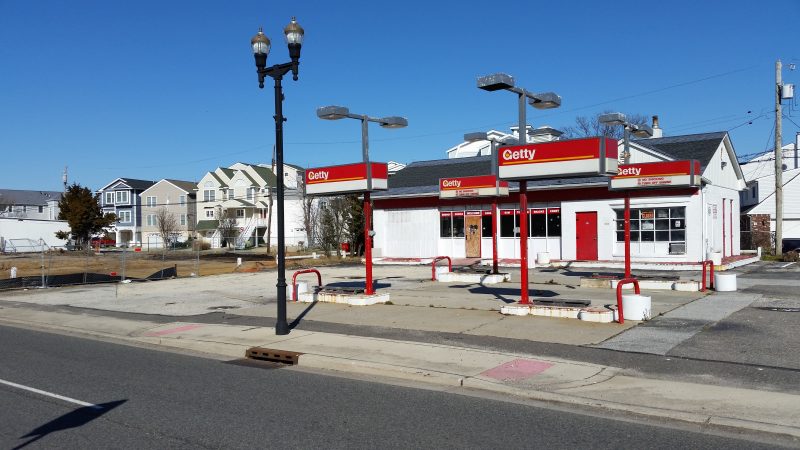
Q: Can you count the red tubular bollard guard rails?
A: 4